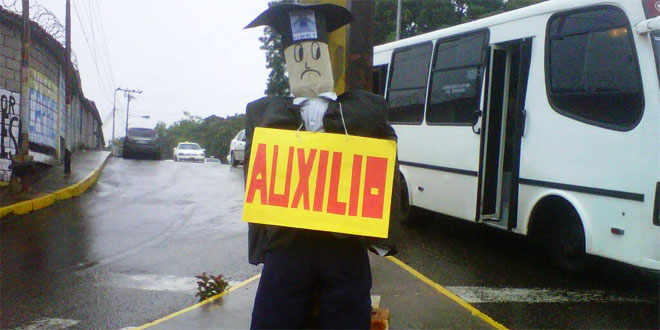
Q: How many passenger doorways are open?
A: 1